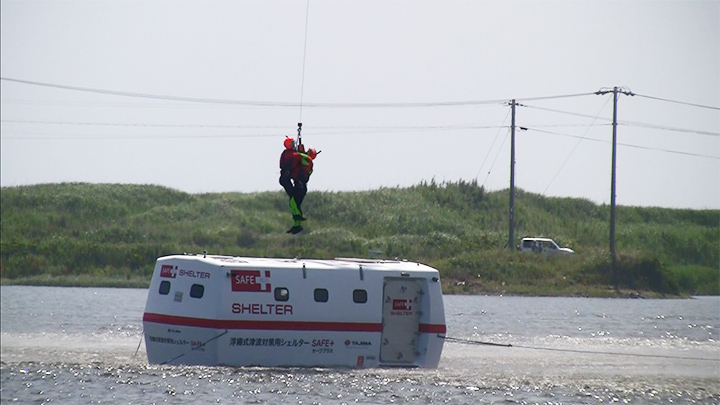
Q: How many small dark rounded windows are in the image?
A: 5